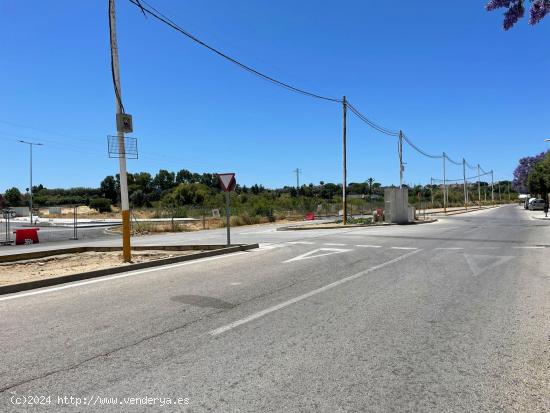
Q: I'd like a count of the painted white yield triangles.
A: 2